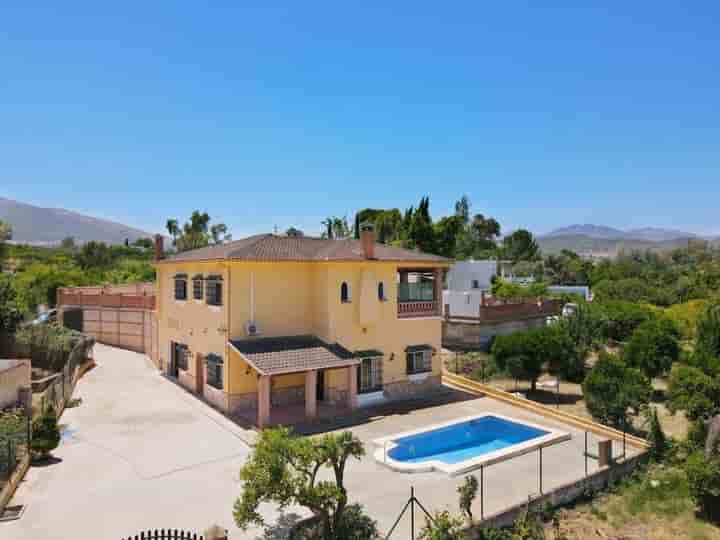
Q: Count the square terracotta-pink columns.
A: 3